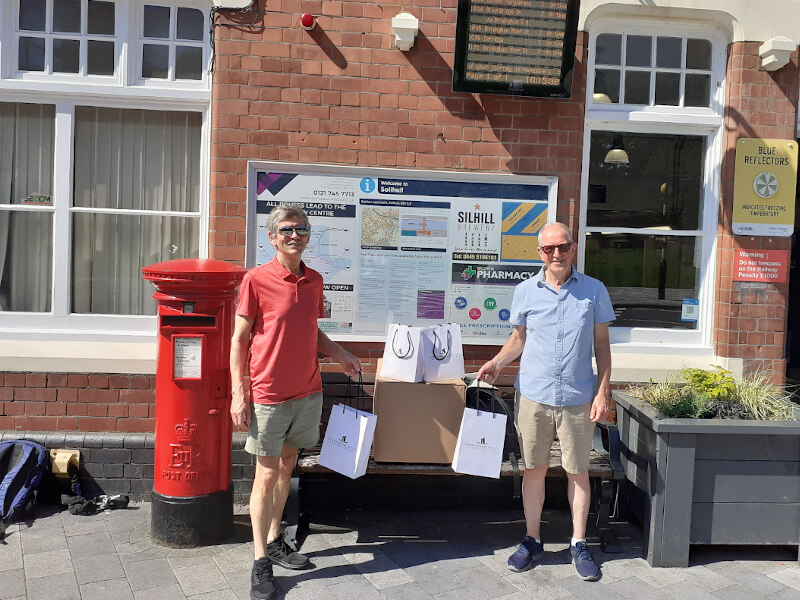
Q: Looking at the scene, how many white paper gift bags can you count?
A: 4